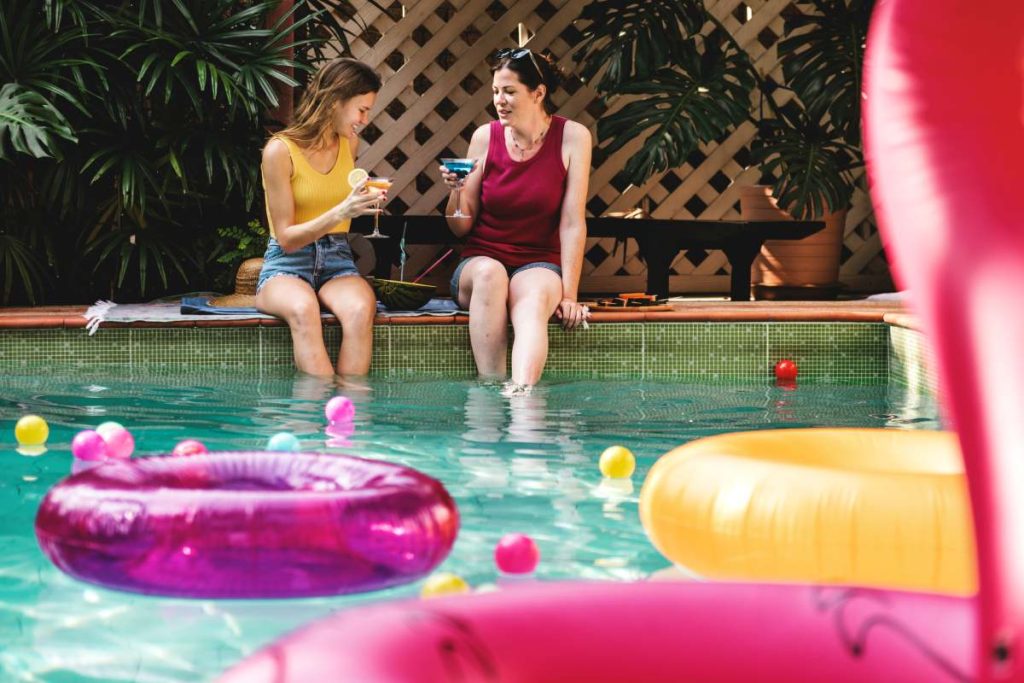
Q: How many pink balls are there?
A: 5